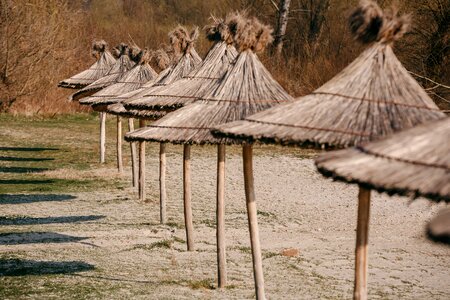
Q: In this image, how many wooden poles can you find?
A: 9